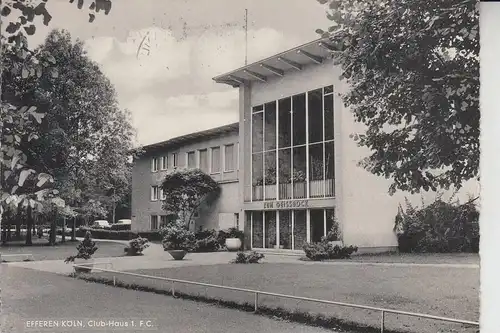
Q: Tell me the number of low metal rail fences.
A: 1